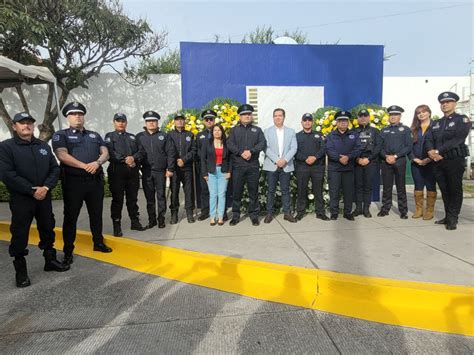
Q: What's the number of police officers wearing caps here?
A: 12